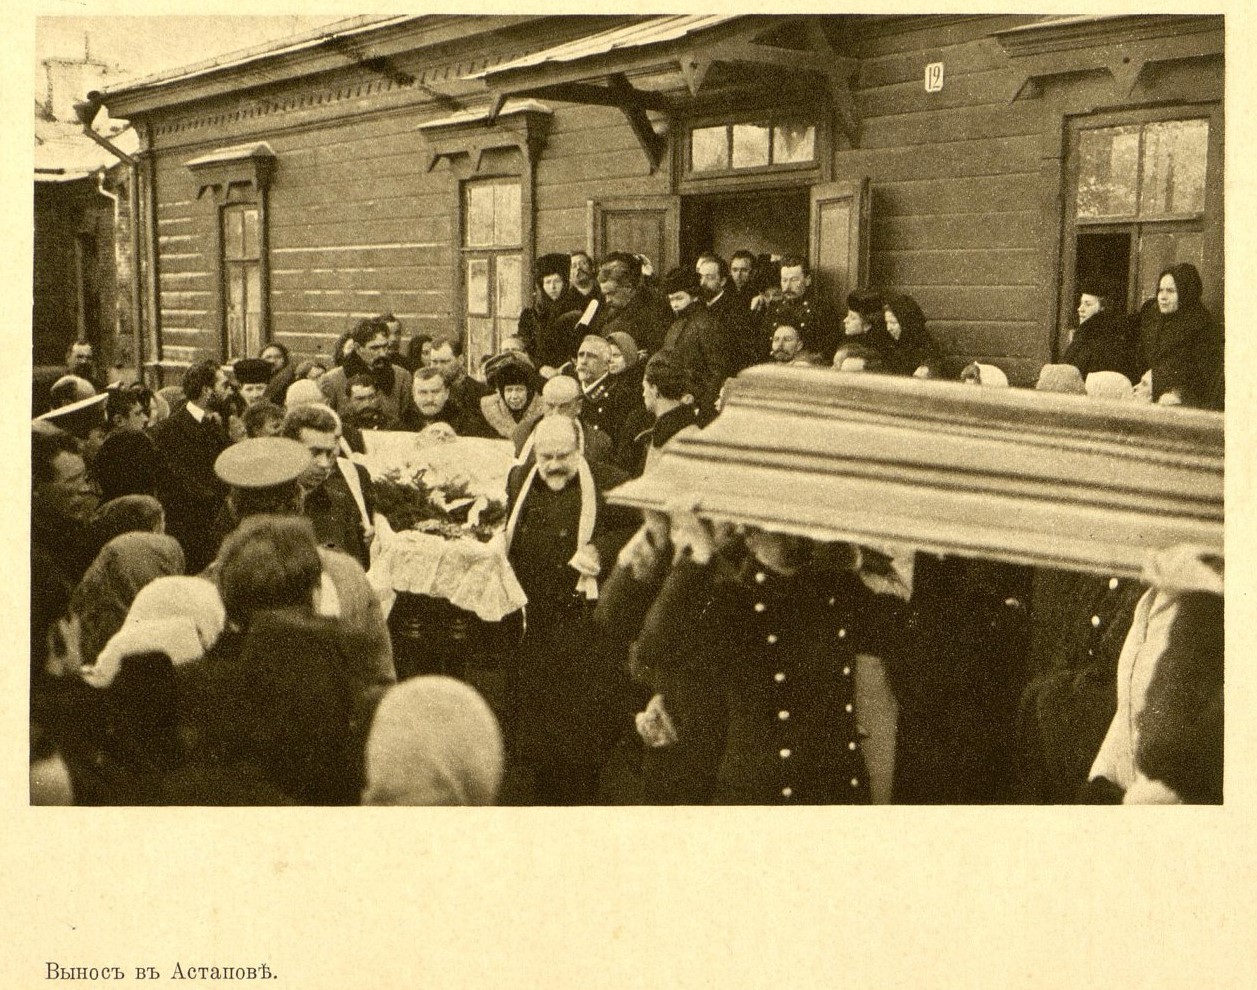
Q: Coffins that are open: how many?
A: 1